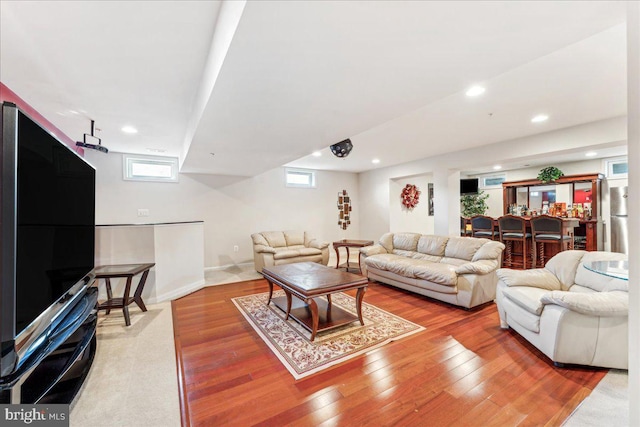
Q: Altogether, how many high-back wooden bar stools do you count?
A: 4